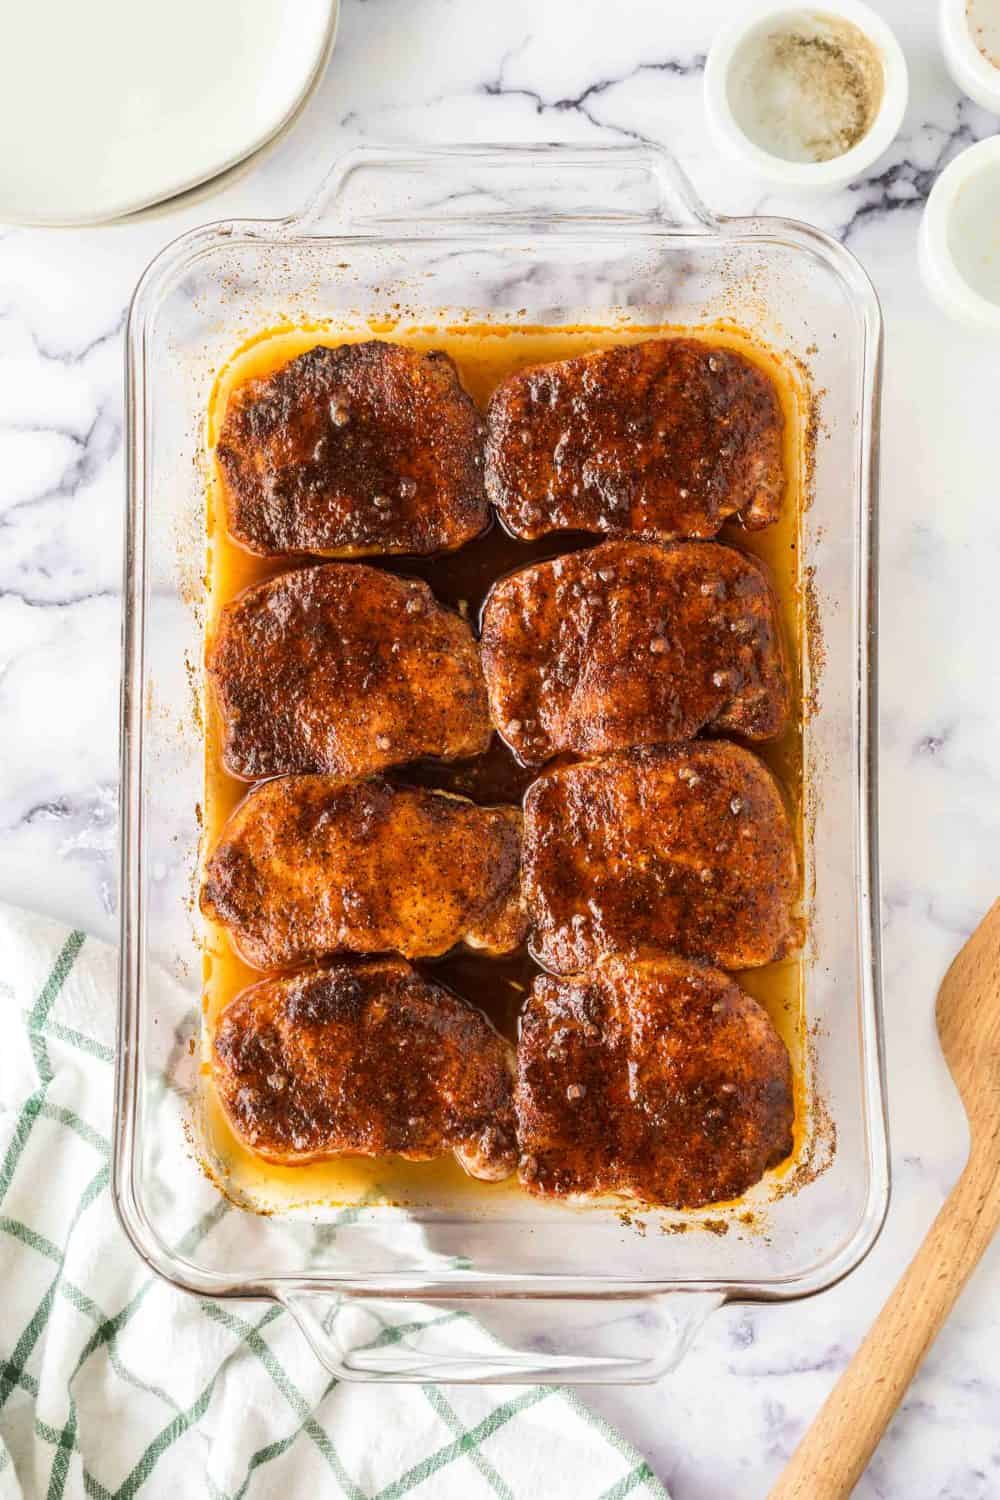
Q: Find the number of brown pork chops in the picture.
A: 8